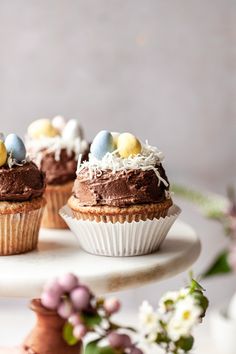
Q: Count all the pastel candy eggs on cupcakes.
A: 8